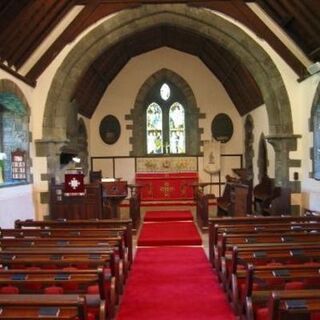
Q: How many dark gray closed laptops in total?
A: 0